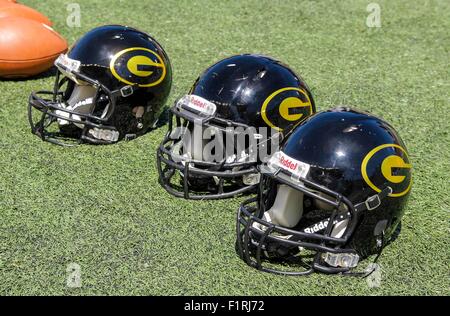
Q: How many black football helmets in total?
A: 3